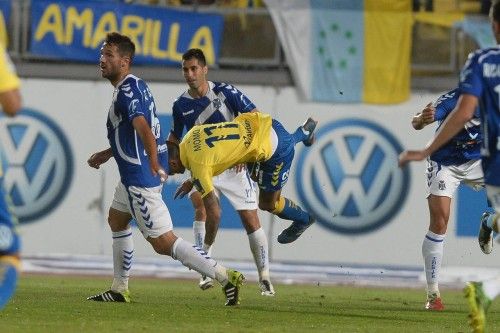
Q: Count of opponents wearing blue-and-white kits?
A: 4